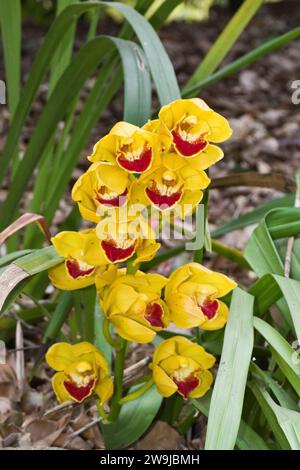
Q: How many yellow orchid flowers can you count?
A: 10